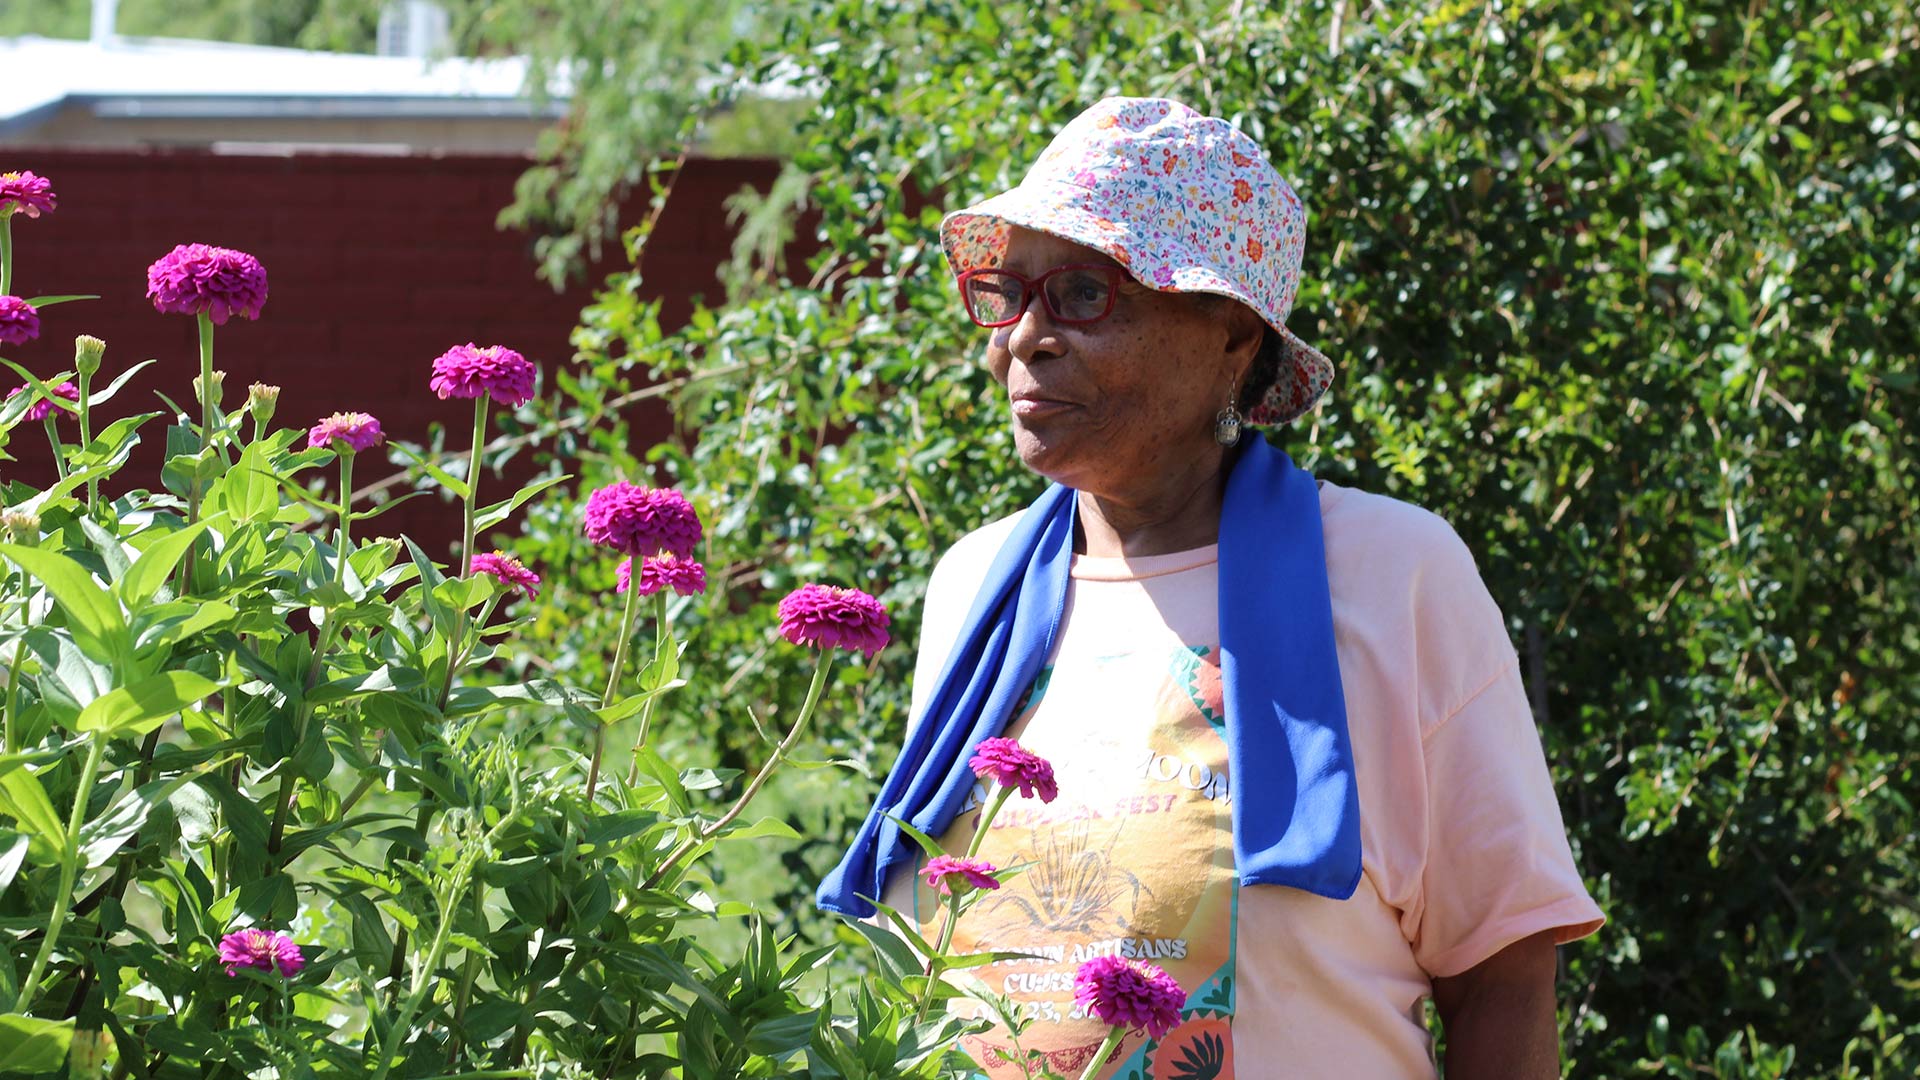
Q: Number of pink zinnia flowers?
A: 14